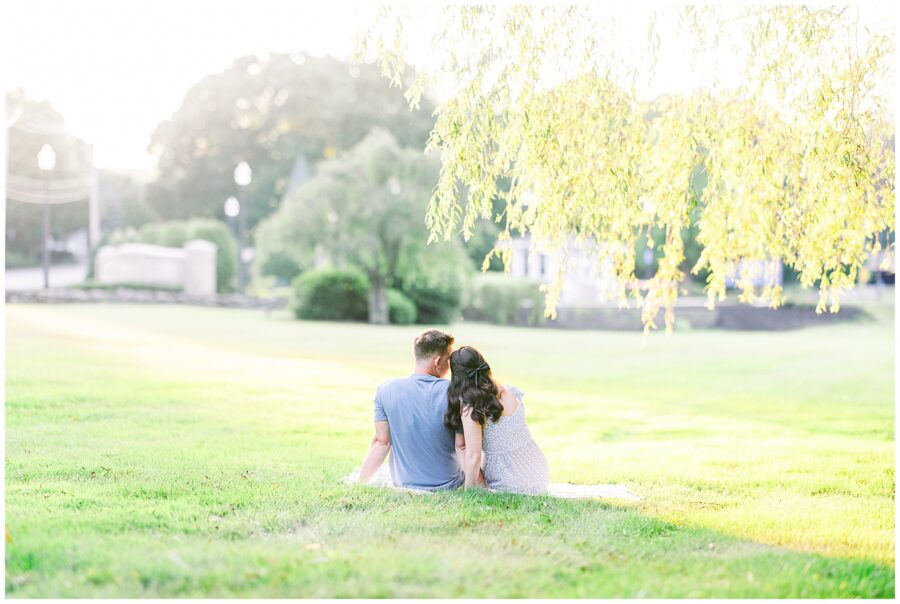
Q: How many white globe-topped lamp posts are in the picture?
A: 3